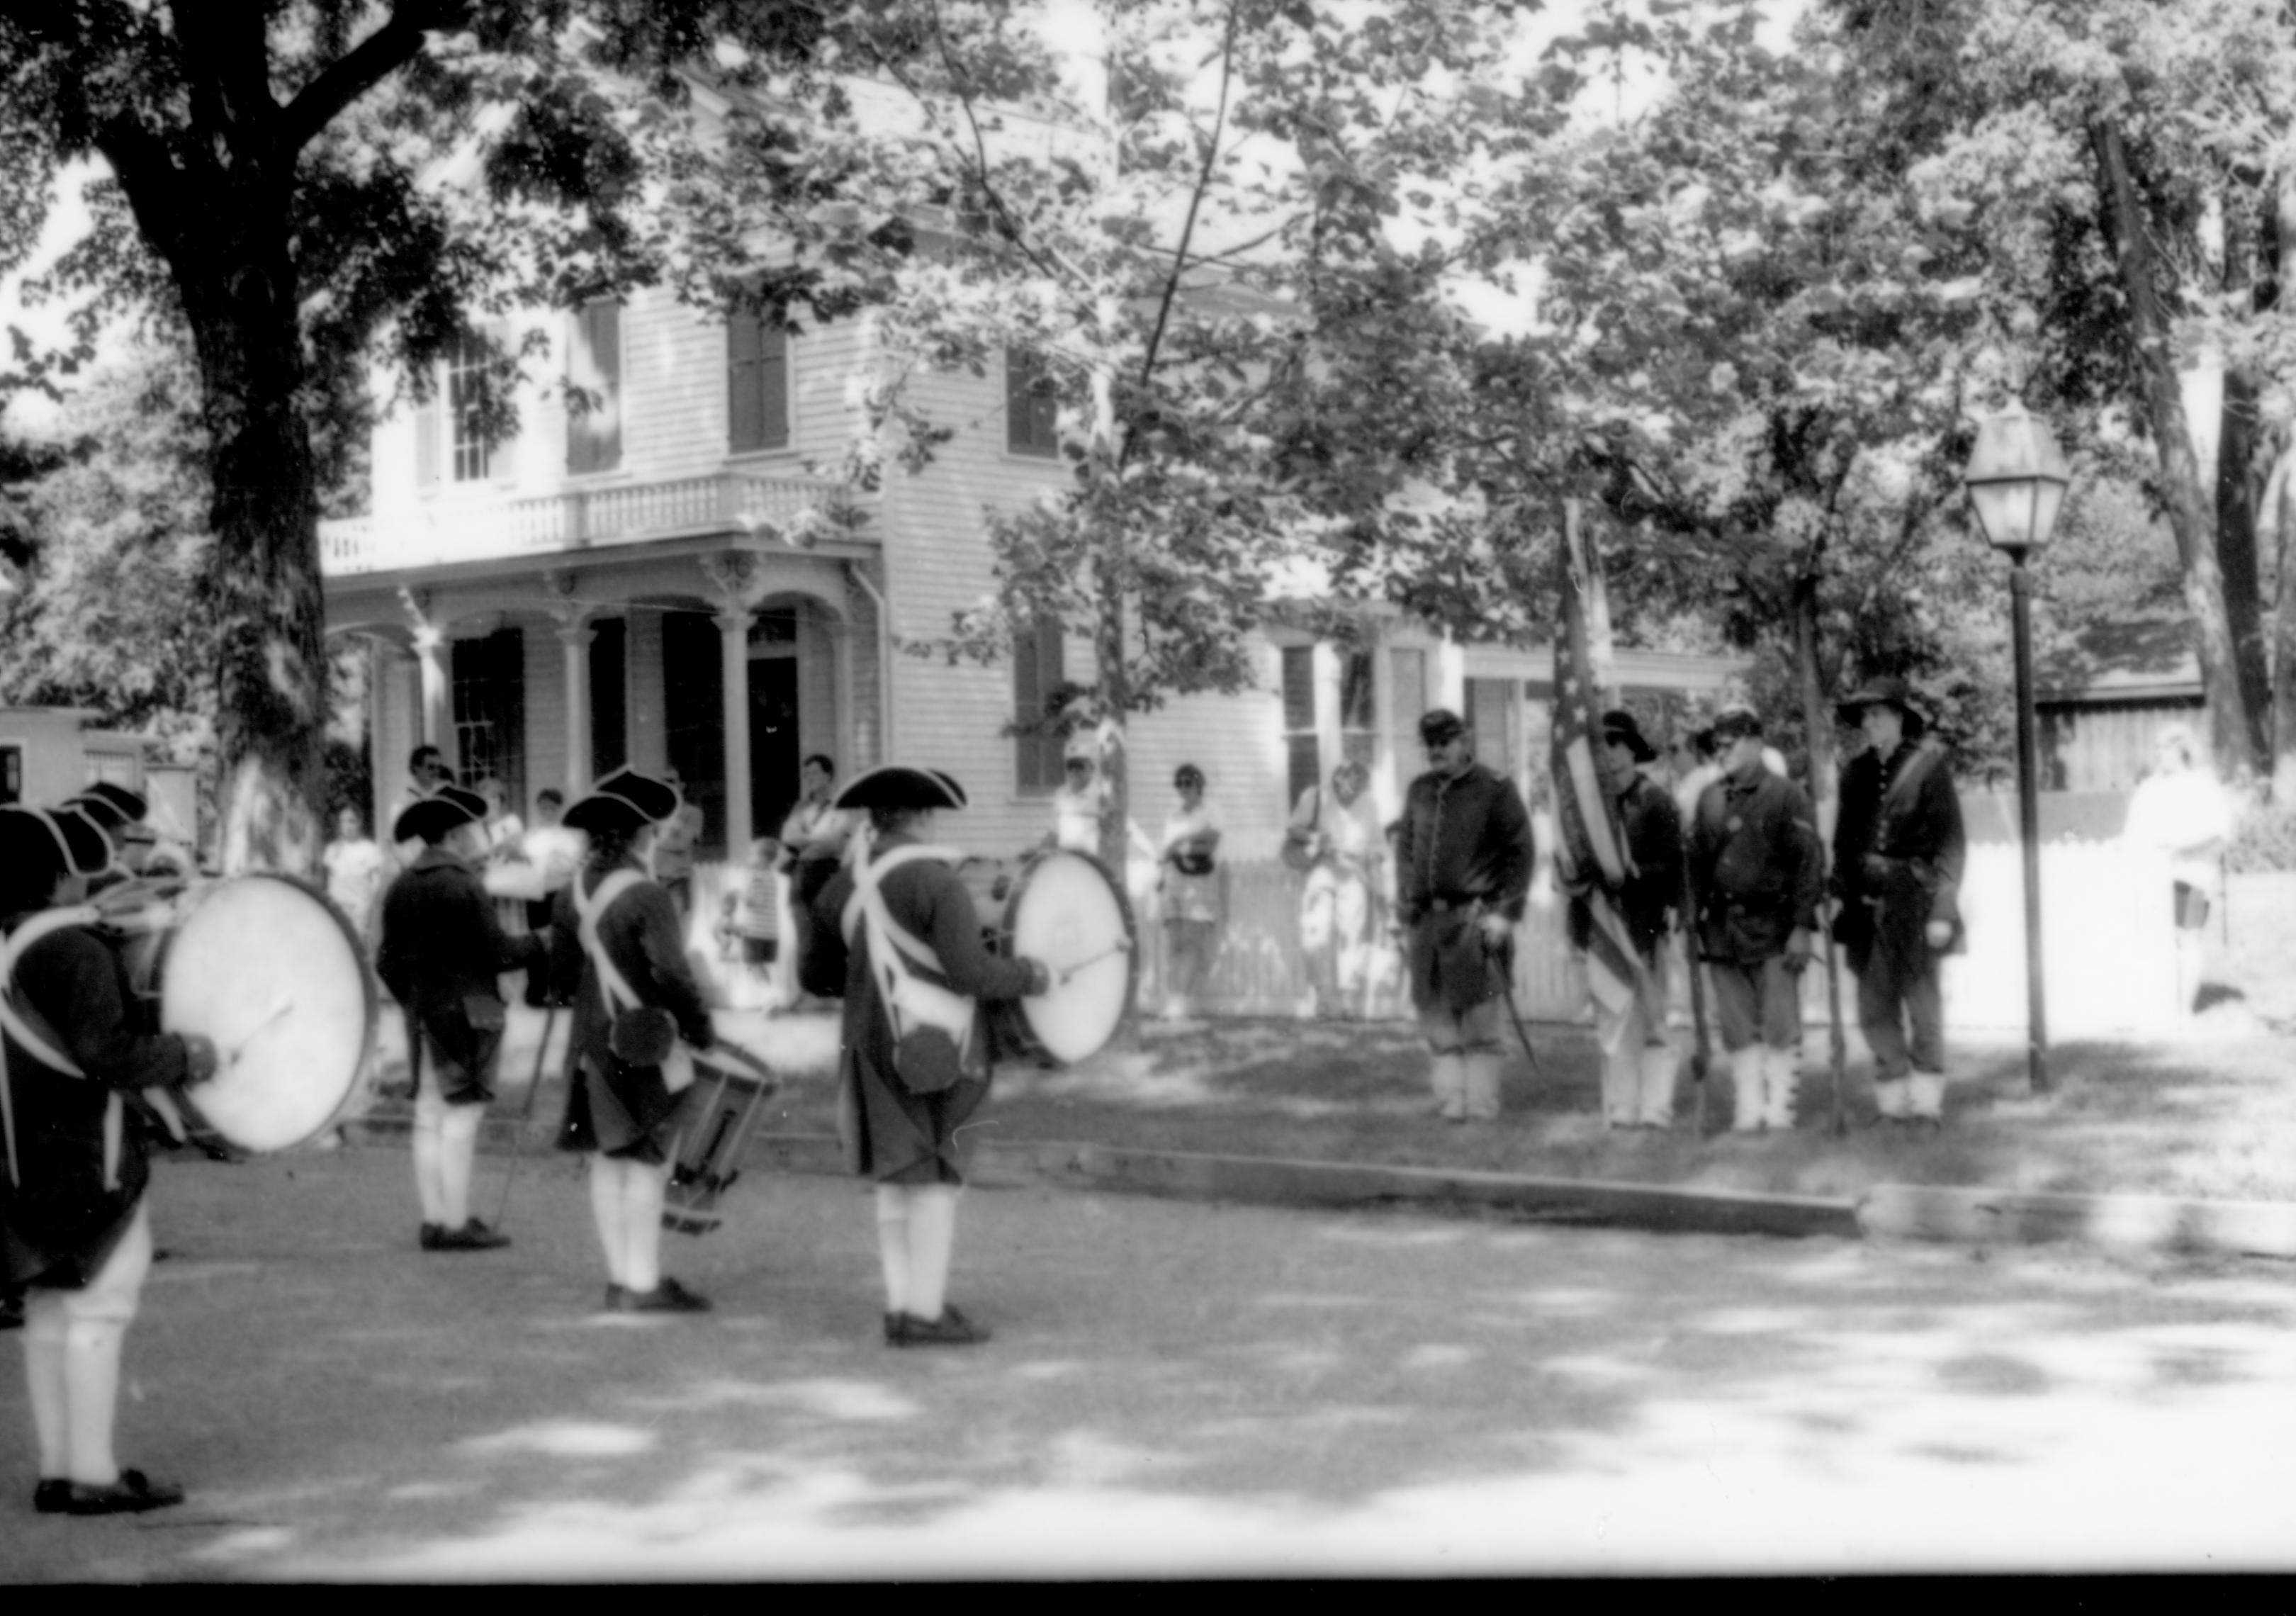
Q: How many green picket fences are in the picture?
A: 0